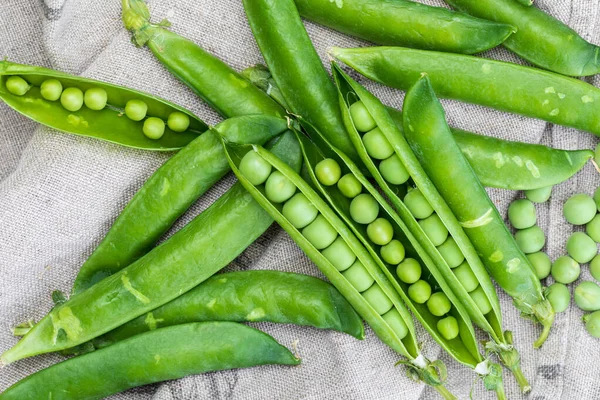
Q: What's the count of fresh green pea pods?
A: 15